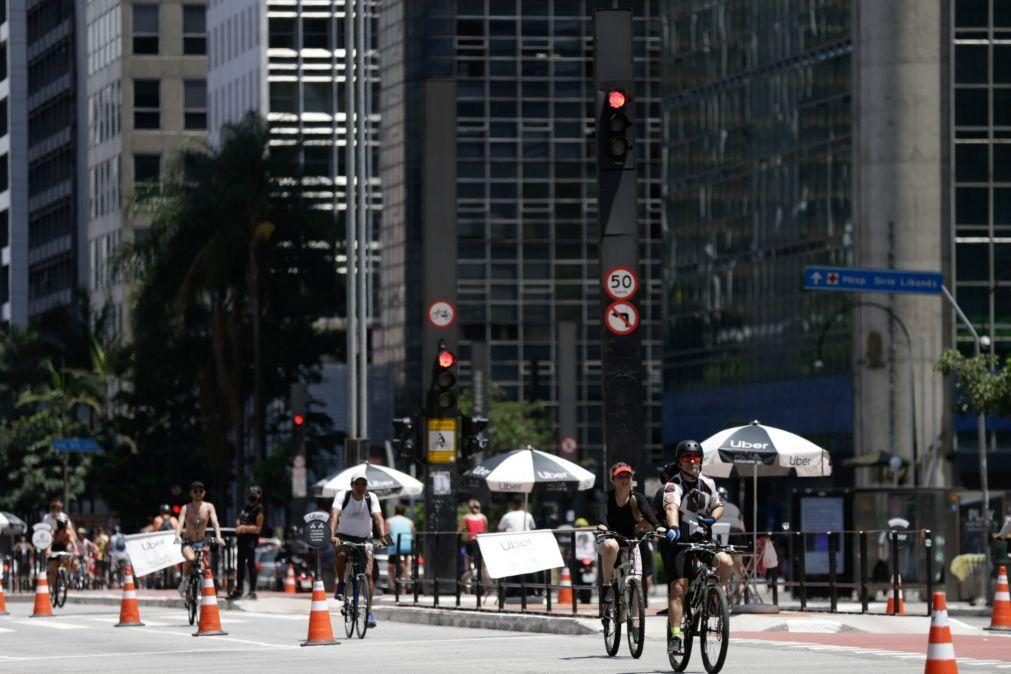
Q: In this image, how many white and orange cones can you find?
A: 10